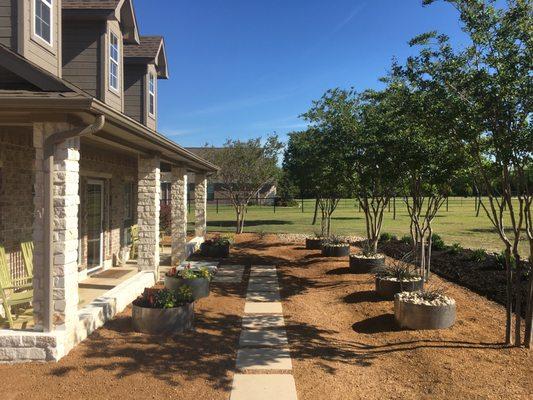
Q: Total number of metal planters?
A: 8